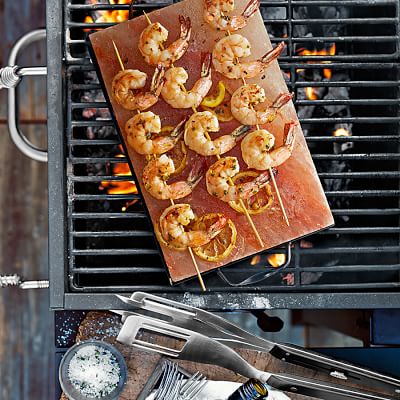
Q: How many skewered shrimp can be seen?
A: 12